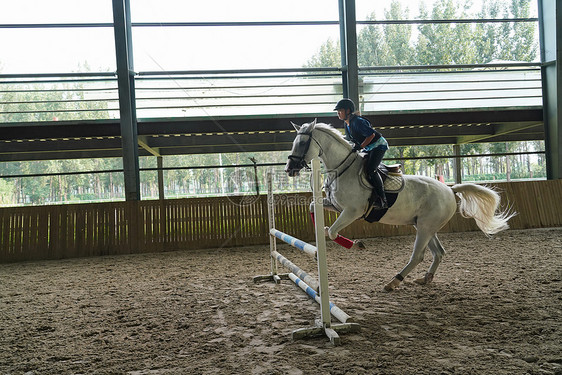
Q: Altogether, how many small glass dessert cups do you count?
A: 0